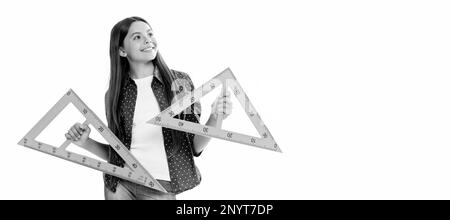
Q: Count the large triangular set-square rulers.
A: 2